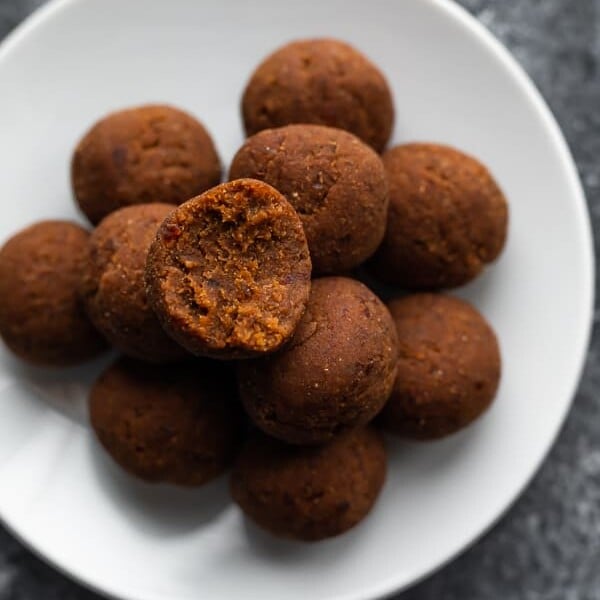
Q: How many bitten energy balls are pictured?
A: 1